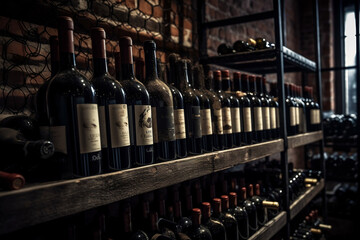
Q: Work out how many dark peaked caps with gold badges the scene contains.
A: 0